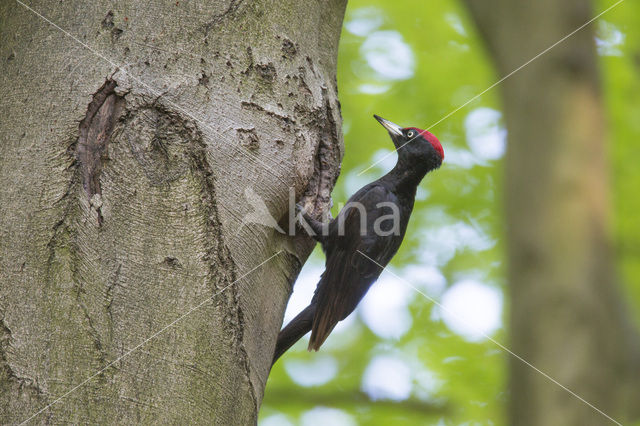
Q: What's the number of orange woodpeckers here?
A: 0